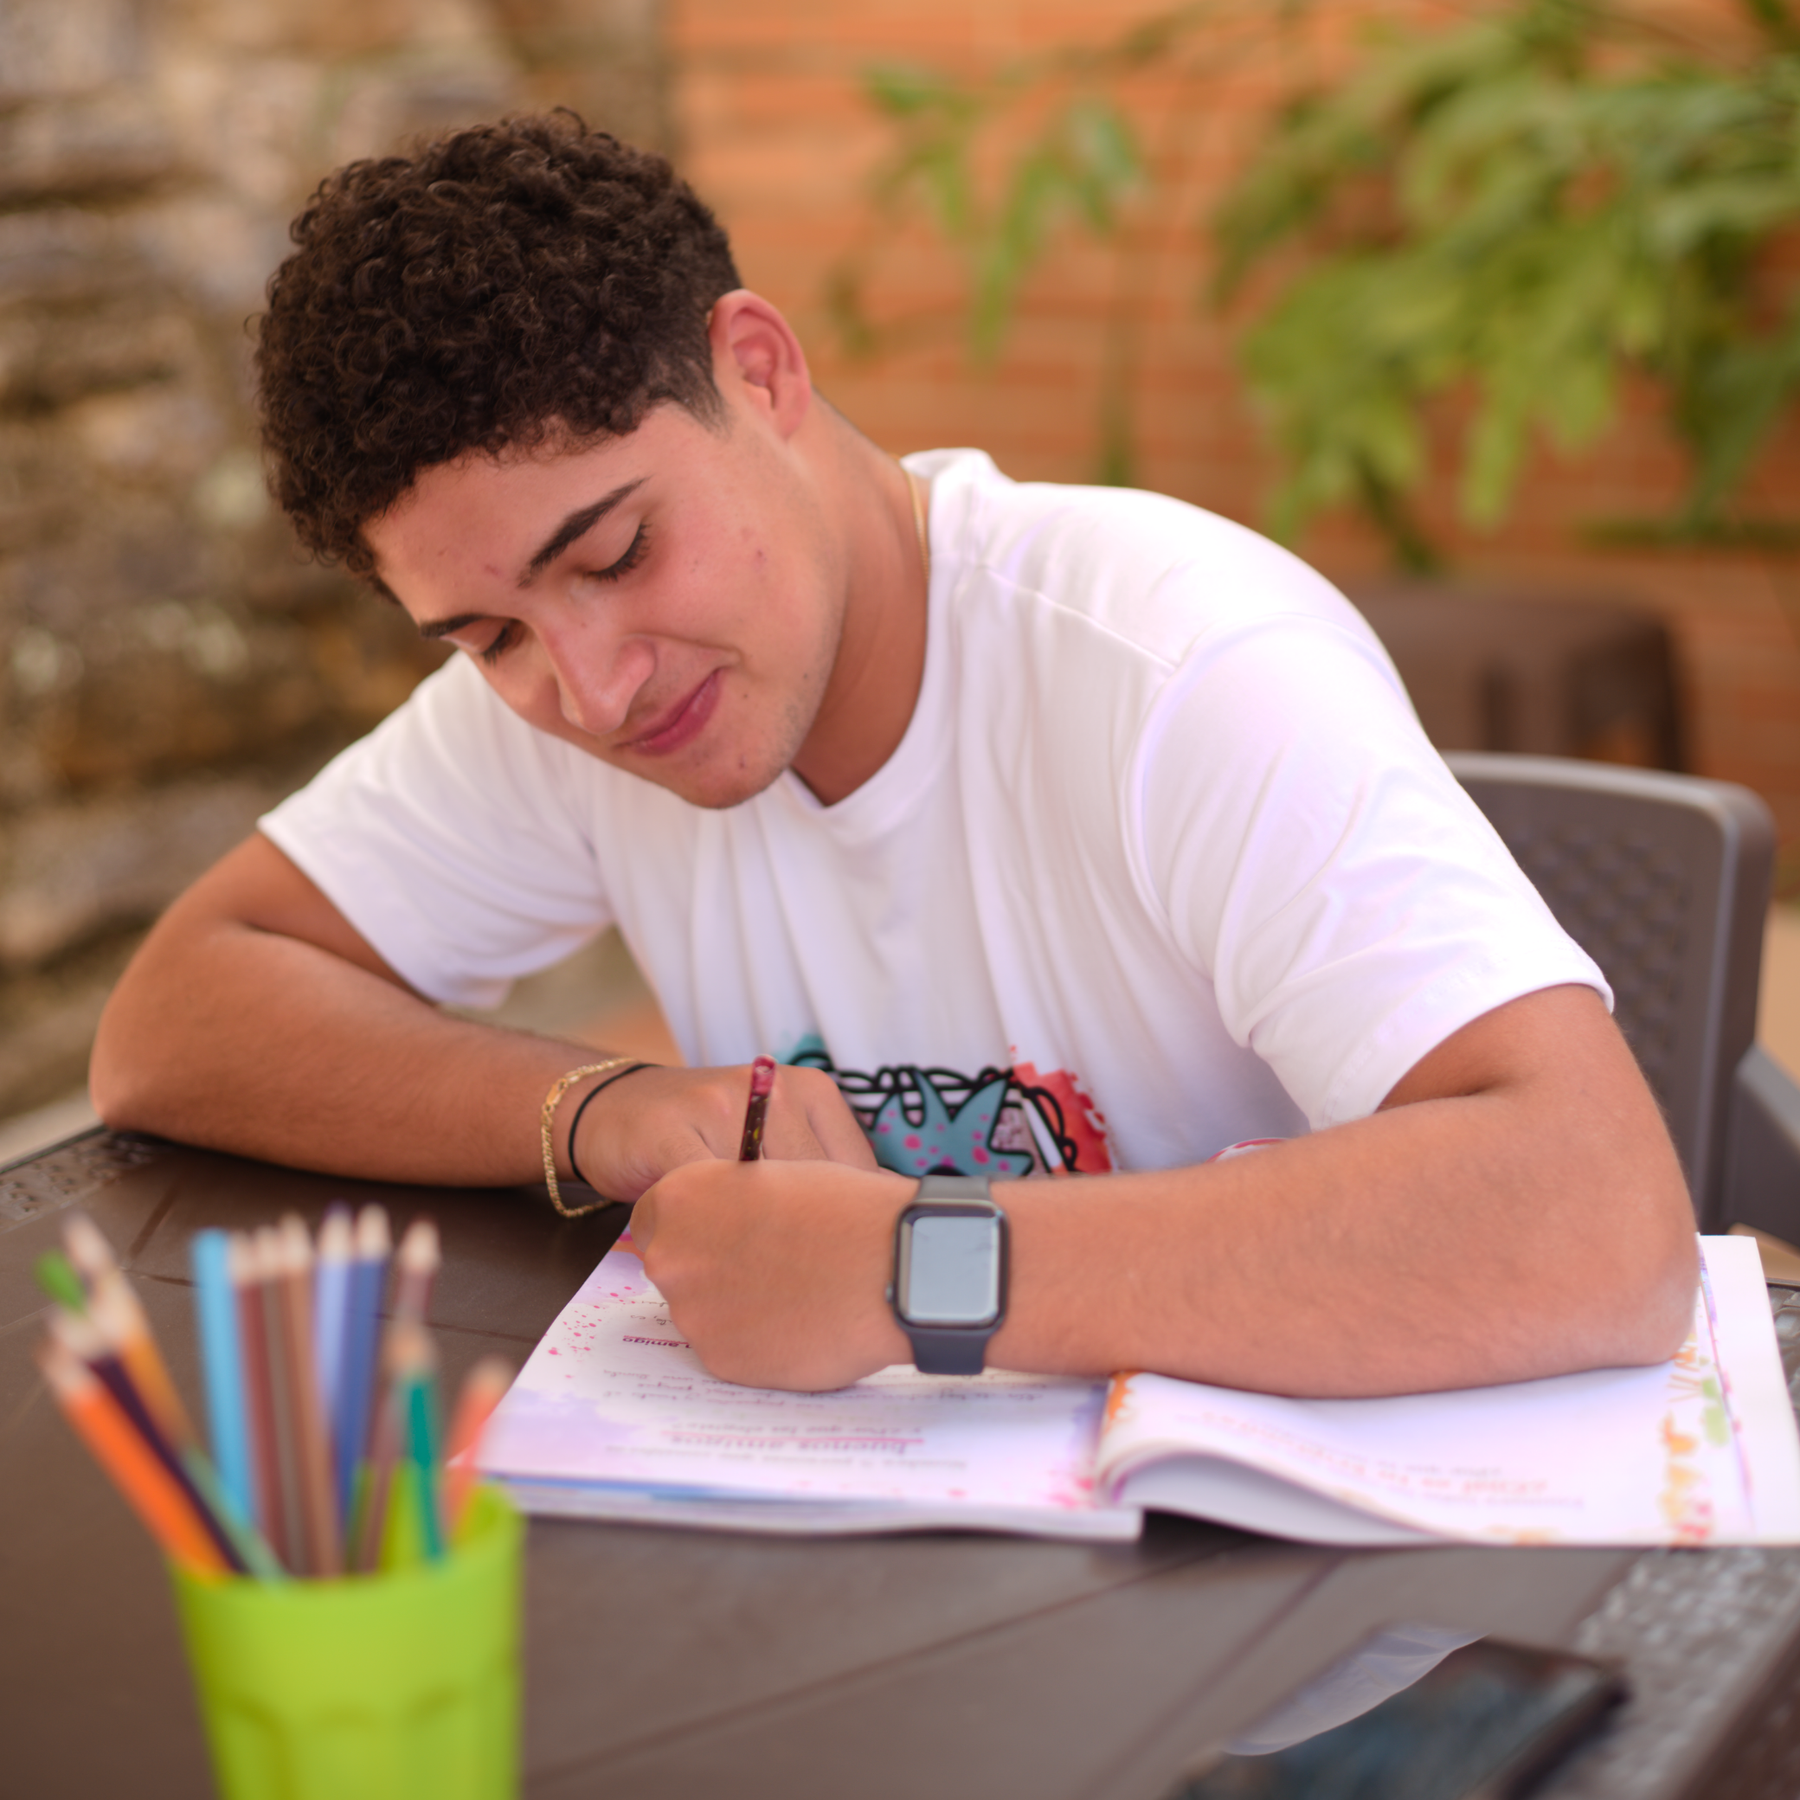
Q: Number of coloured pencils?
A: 14